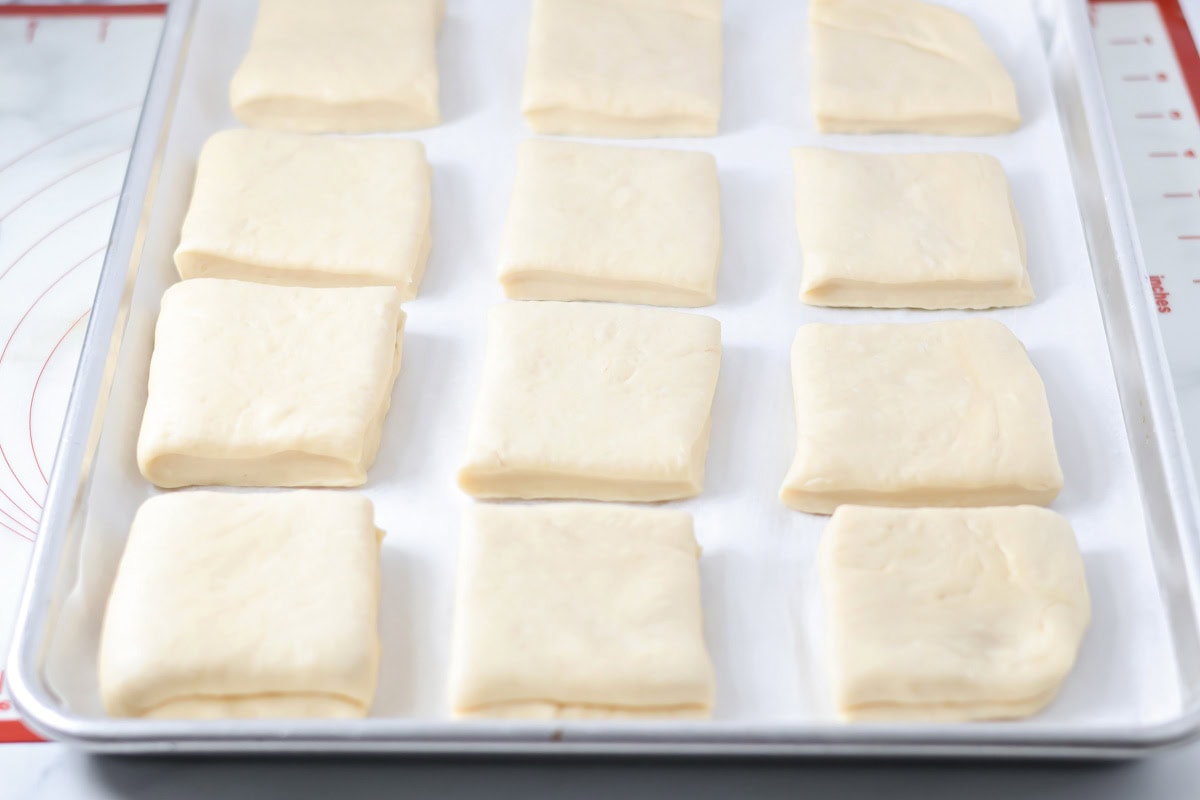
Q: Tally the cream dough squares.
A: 12